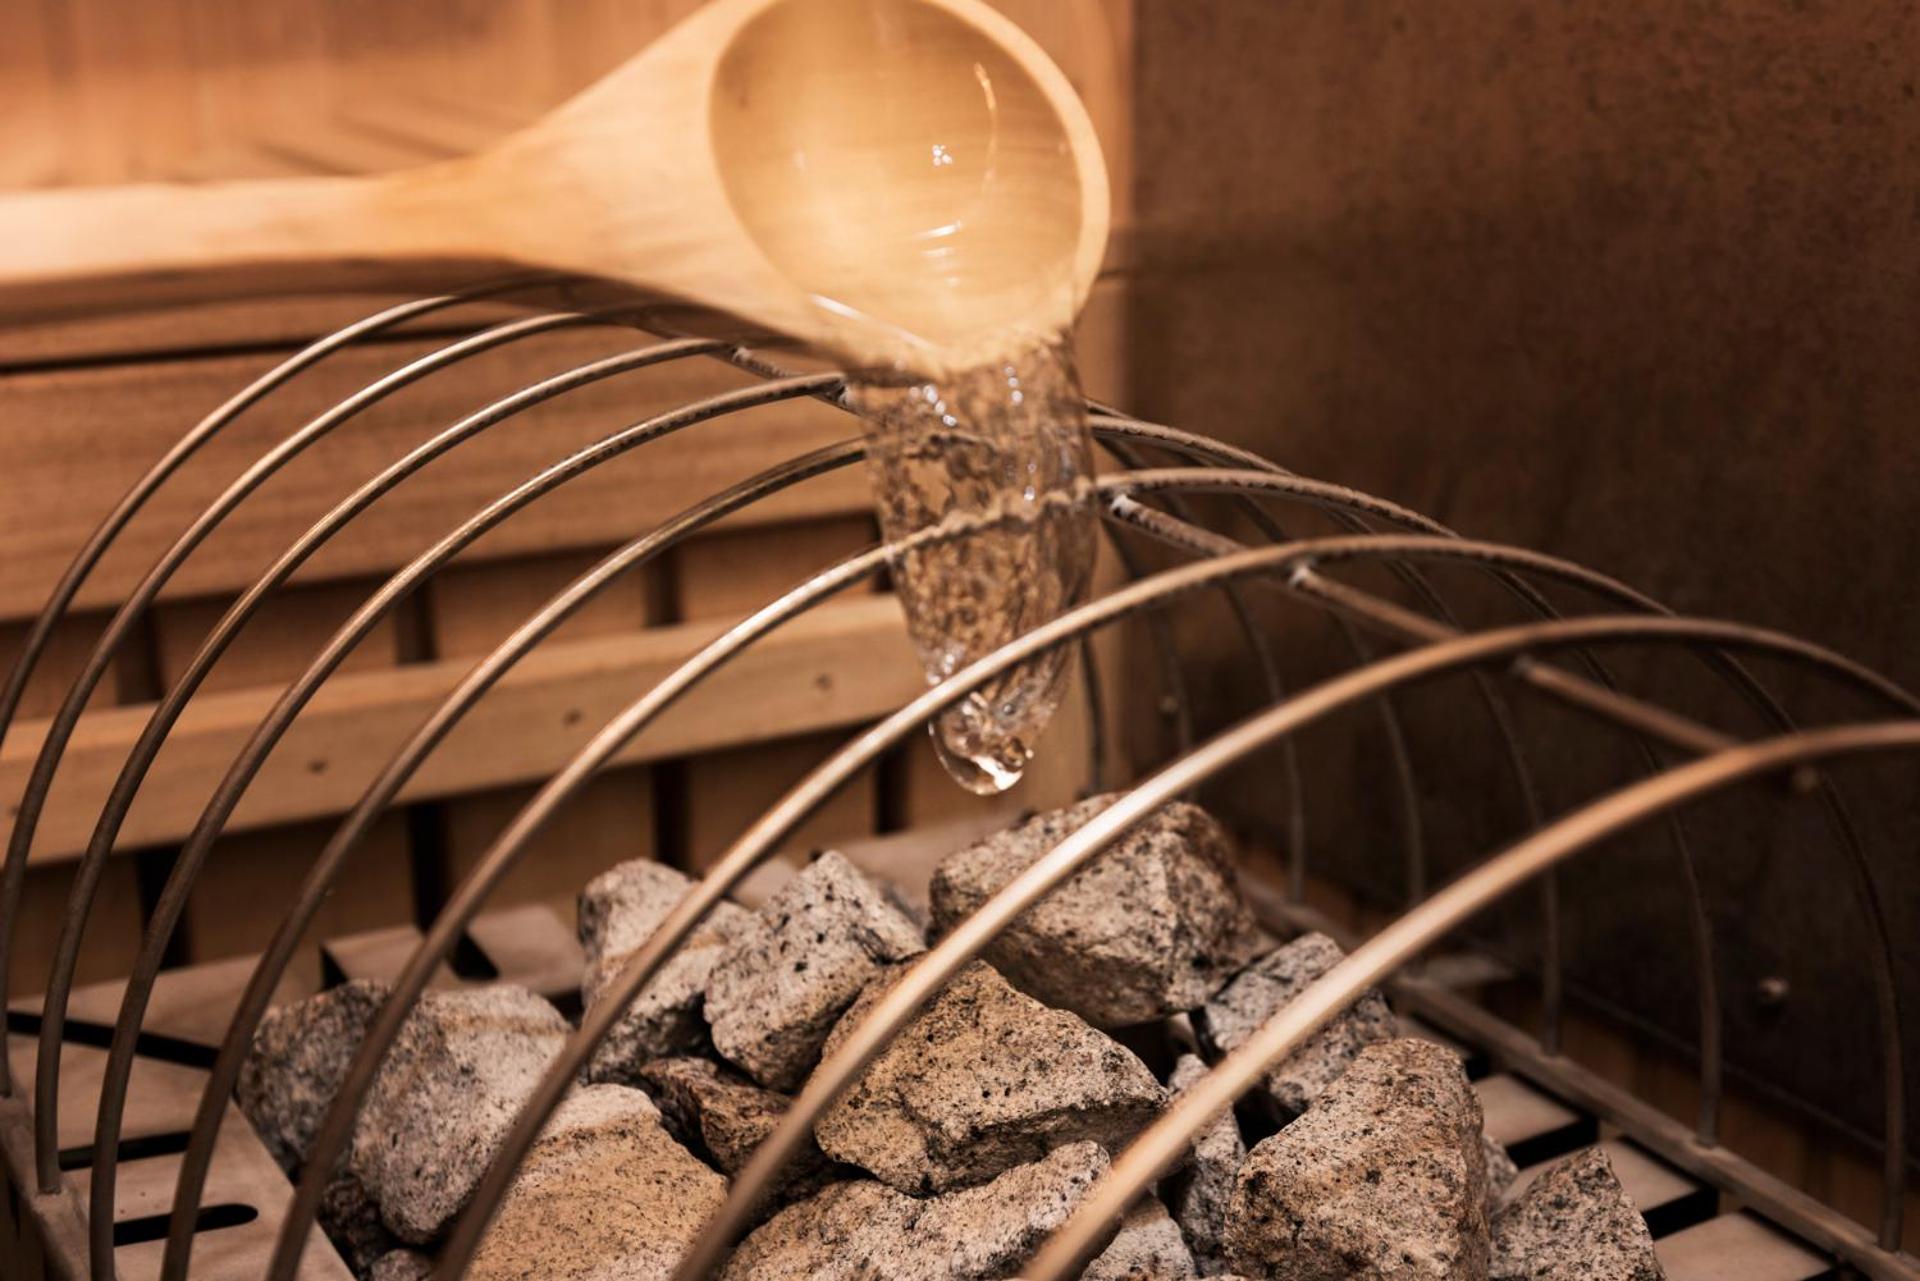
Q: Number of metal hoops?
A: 9